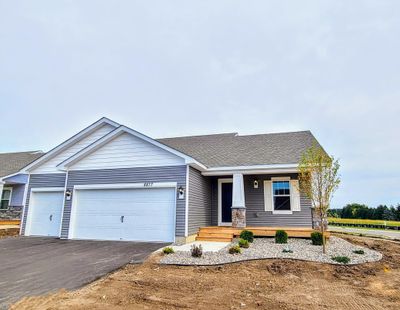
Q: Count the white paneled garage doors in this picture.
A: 2